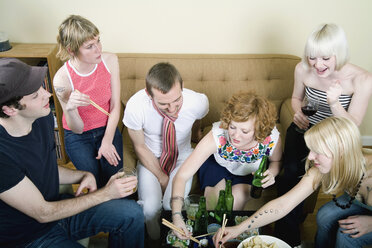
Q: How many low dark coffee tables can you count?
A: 1